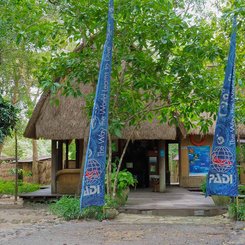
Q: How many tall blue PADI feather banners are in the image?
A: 2